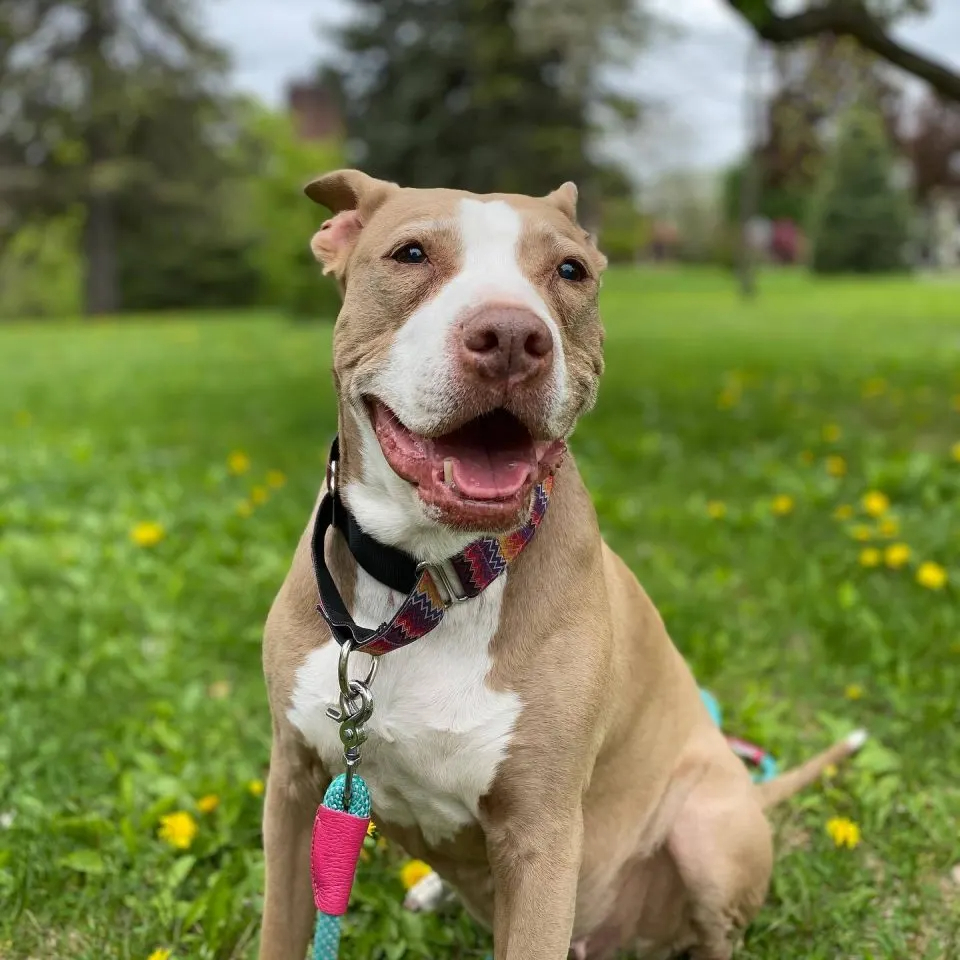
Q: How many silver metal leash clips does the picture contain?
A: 1